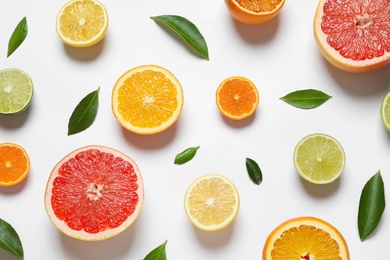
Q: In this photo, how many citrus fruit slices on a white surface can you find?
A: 12